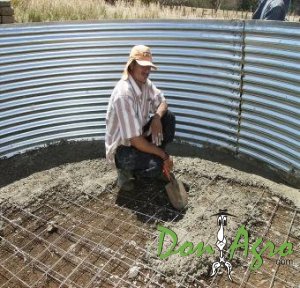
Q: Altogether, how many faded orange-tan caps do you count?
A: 1